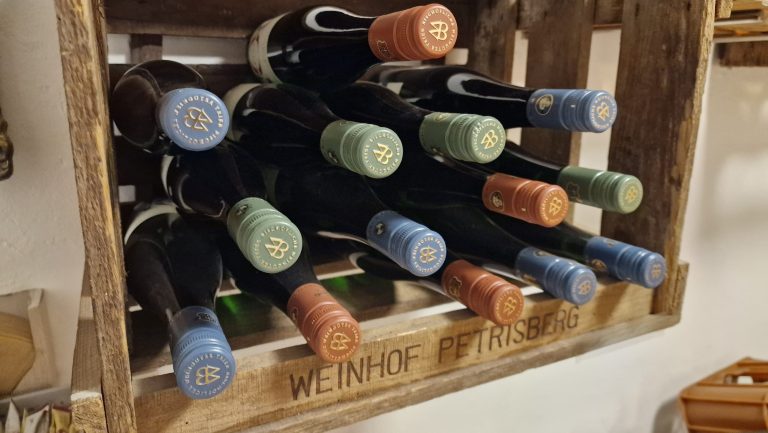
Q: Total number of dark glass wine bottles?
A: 14